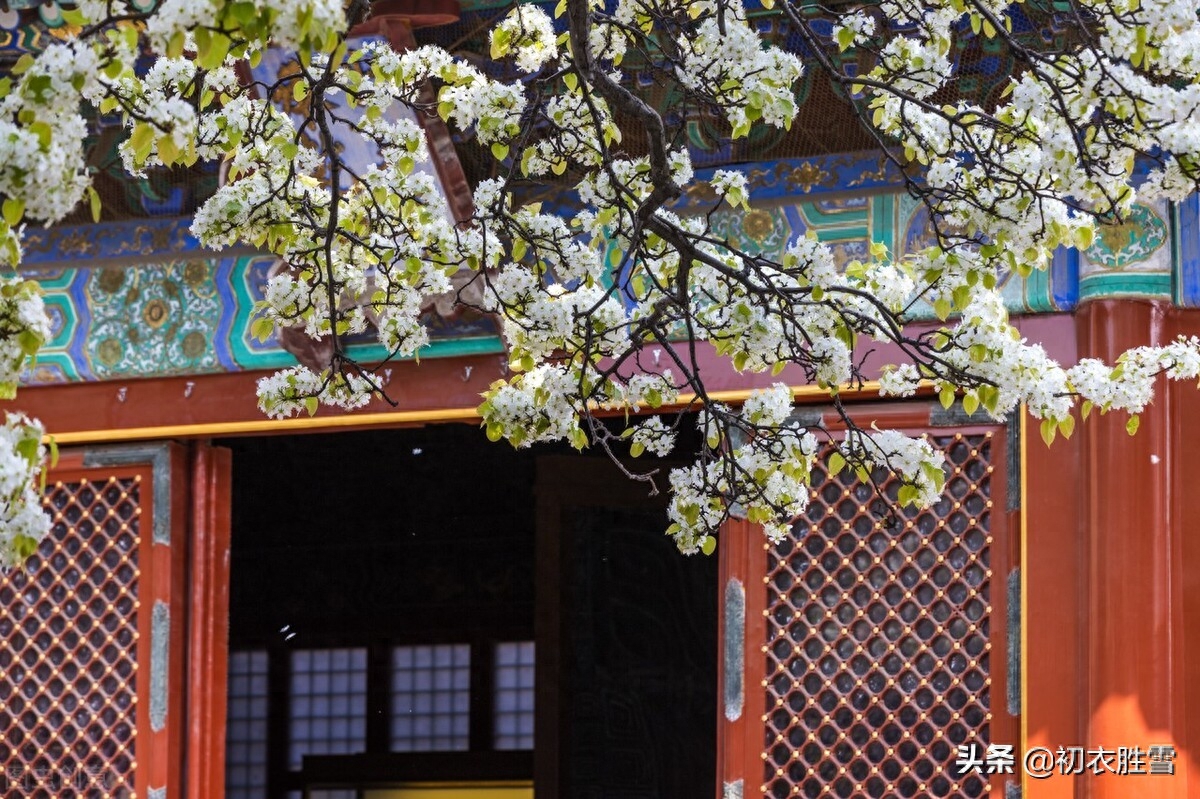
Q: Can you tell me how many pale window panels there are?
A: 4